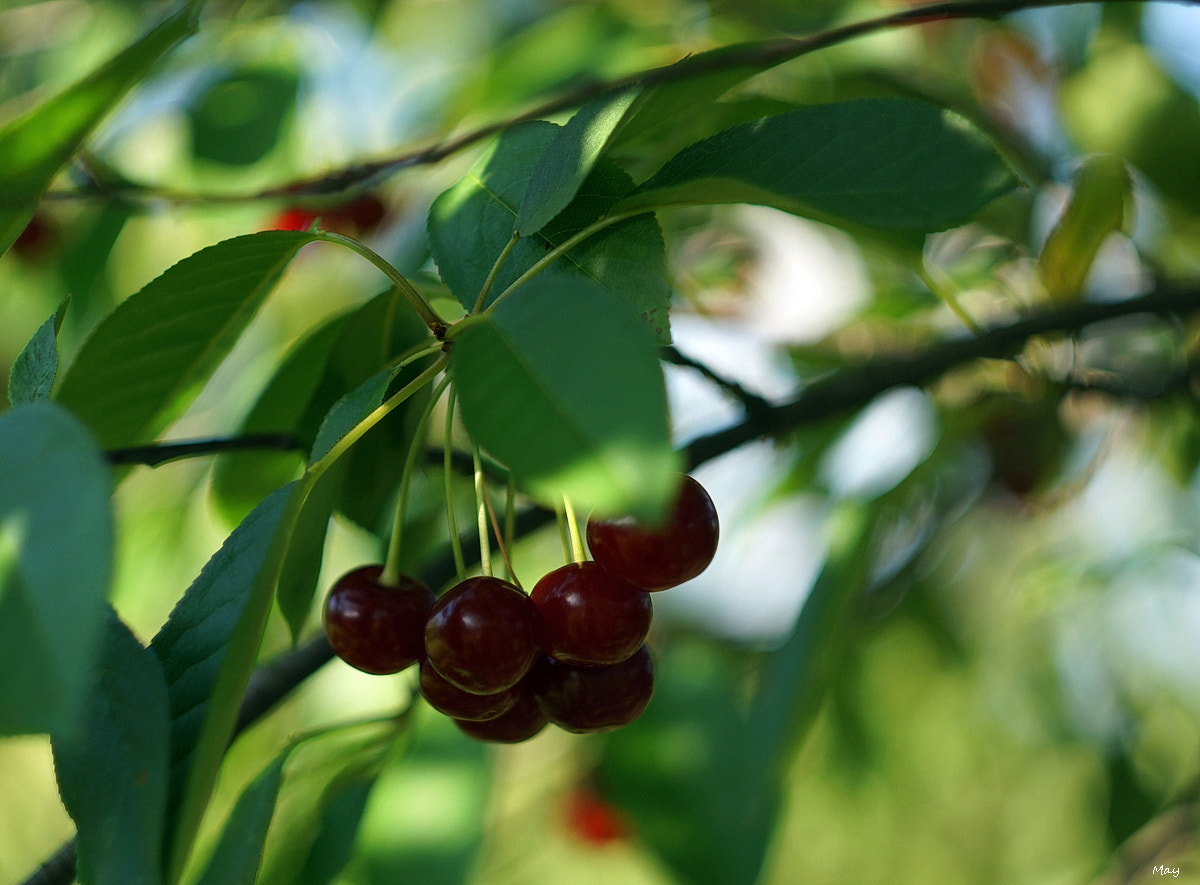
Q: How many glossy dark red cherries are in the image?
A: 7